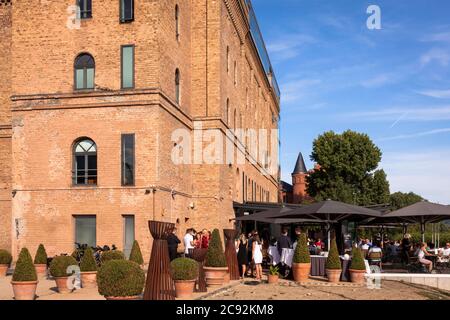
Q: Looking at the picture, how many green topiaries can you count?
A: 13